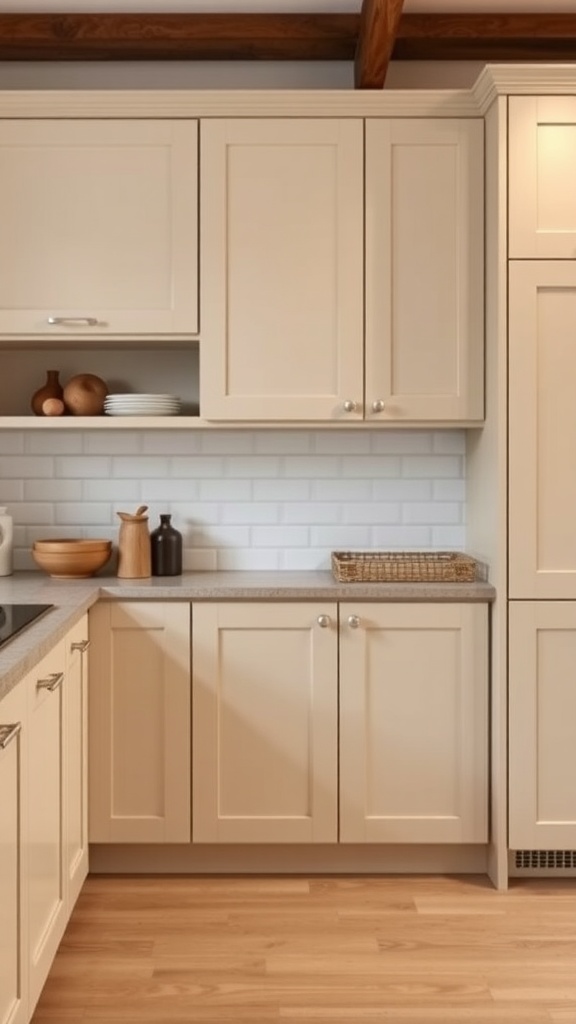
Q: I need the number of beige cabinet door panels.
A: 12